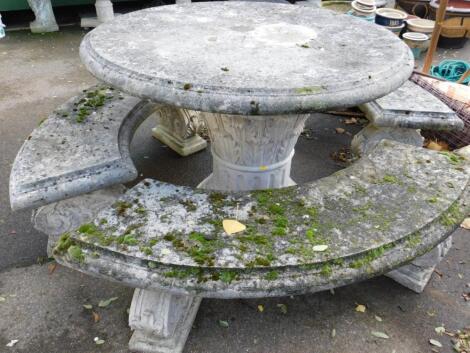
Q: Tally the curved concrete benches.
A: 3